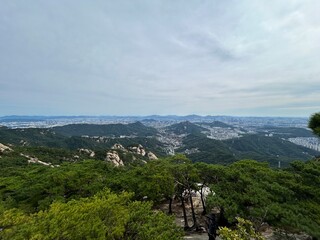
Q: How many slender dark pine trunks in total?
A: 4